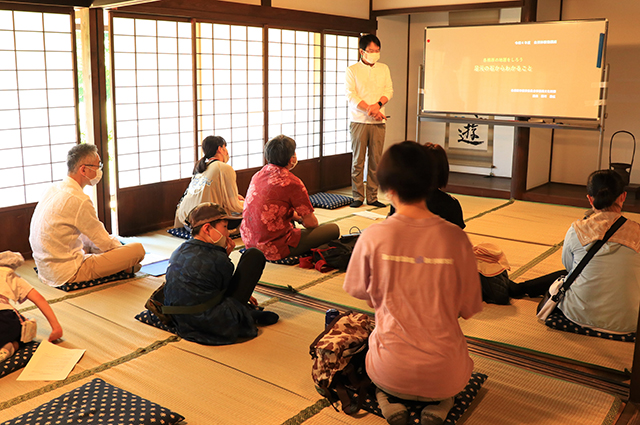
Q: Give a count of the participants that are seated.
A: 8